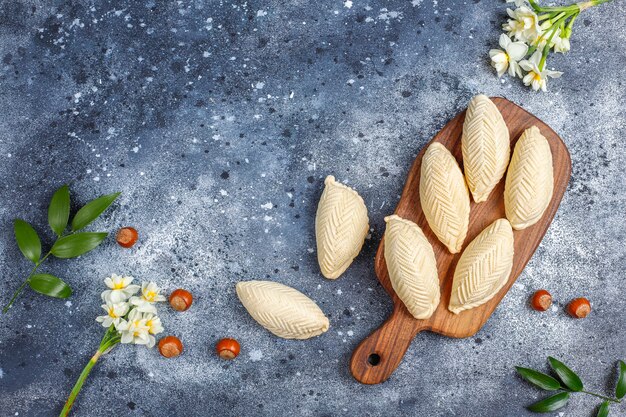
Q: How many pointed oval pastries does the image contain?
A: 7